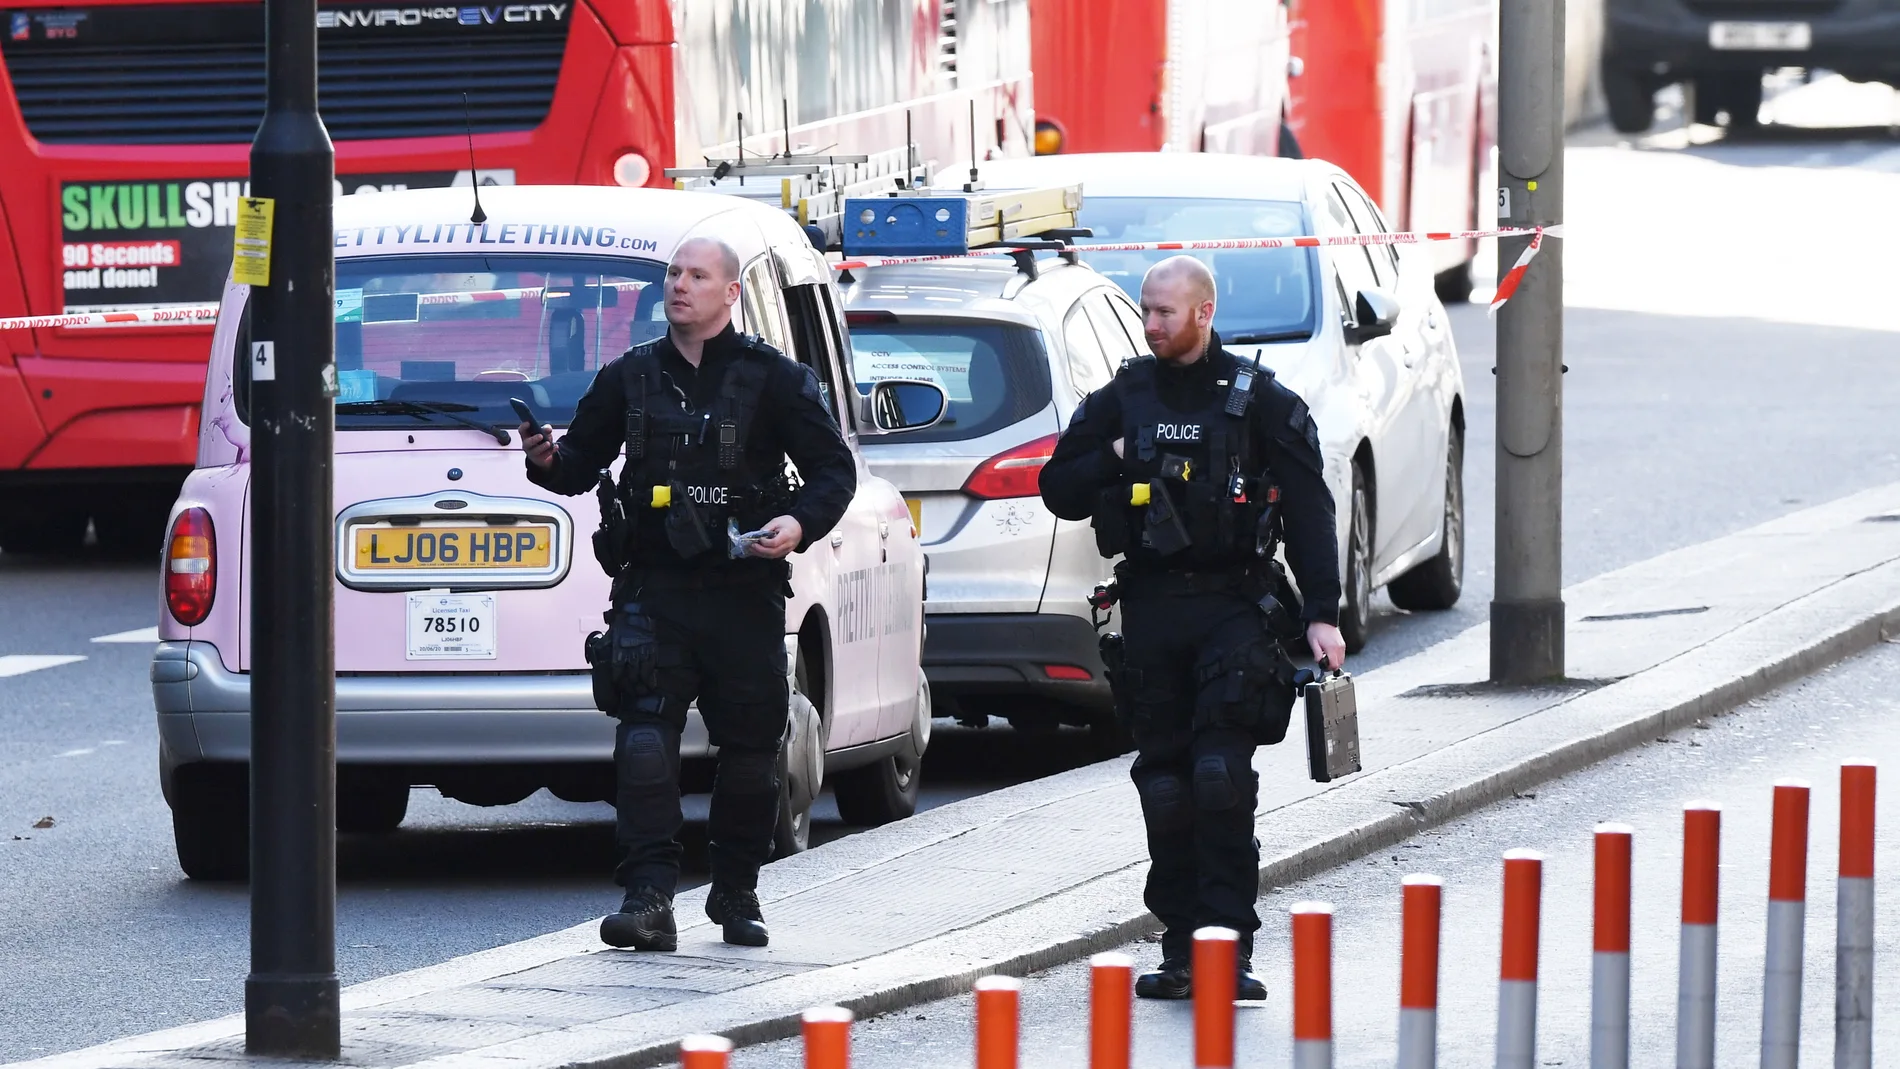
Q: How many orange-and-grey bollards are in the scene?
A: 12